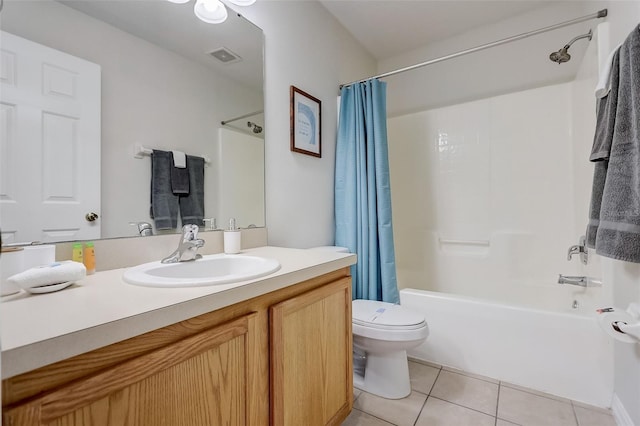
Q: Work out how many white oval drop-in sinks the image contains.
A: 1